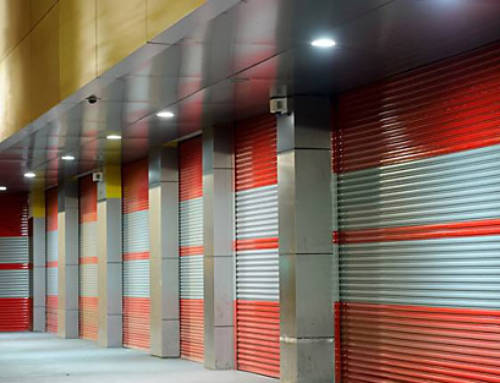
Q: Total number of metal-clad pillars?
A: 6